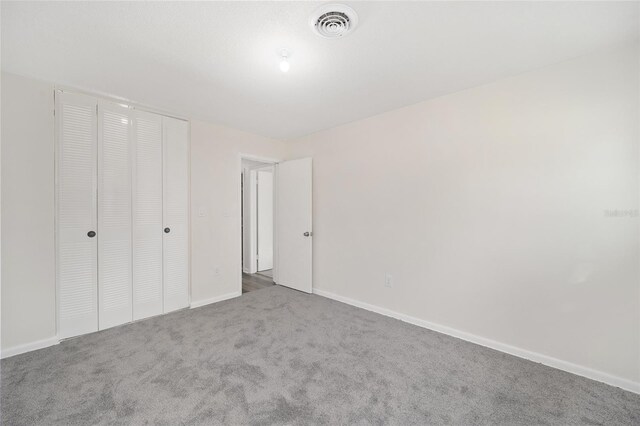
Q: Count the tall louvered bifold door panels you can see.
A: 4